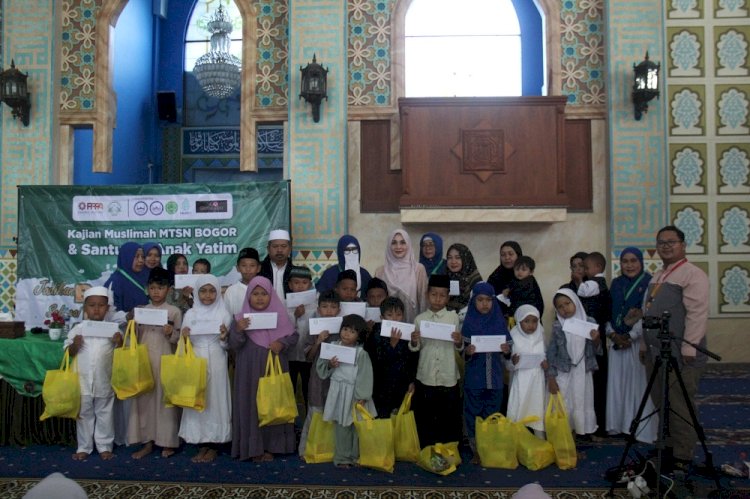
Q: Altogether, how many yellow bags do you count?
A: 11